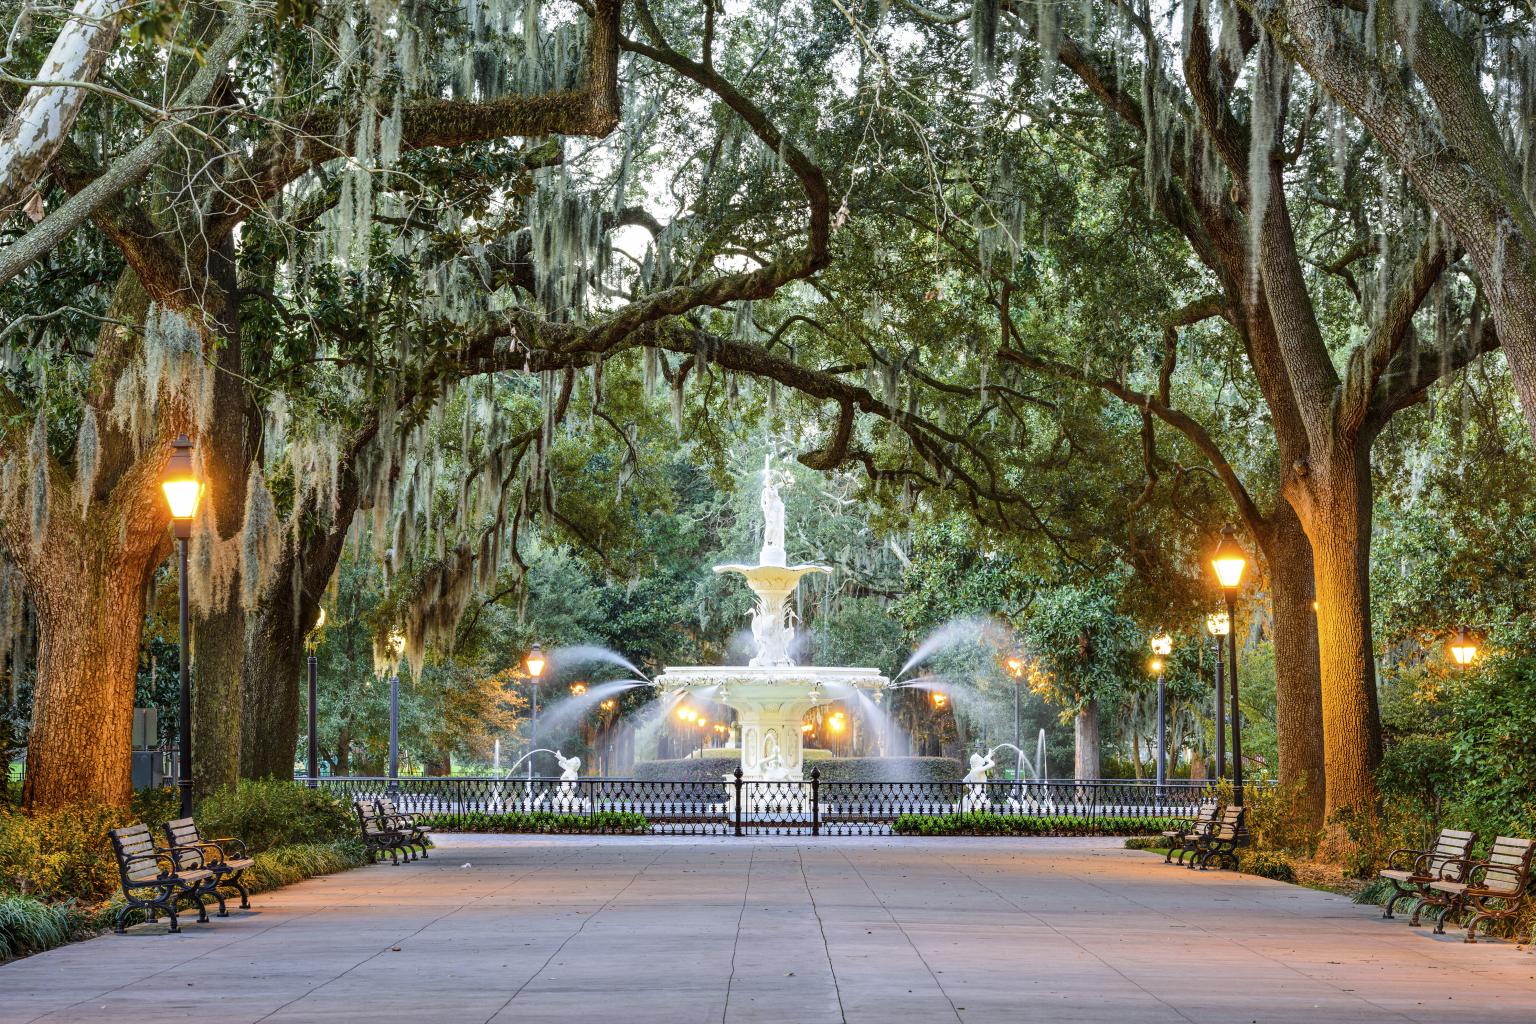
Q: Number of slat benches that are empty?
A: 8